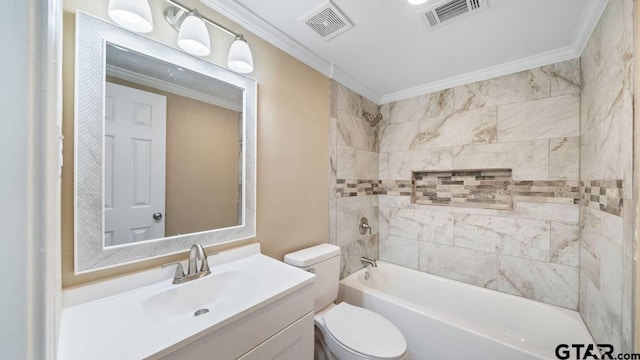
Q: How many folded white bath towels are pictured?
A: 0